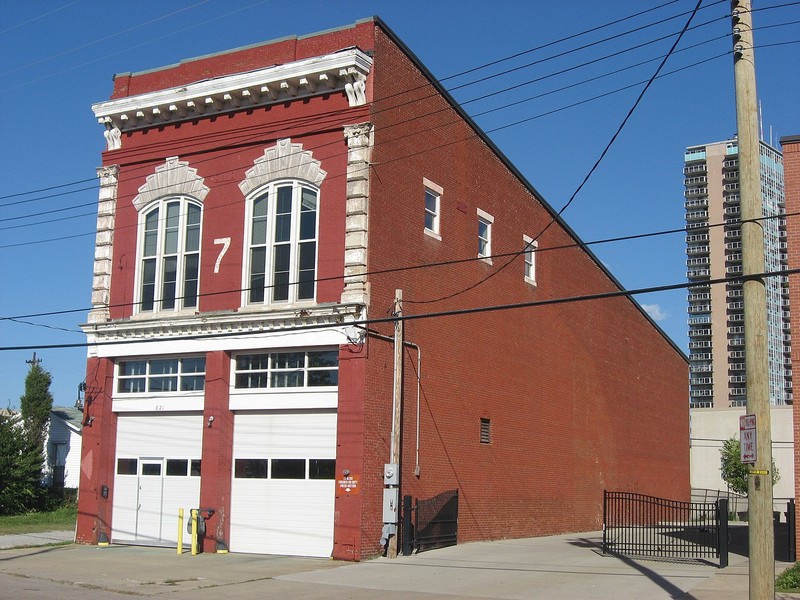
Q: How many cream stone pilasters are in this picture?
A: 2